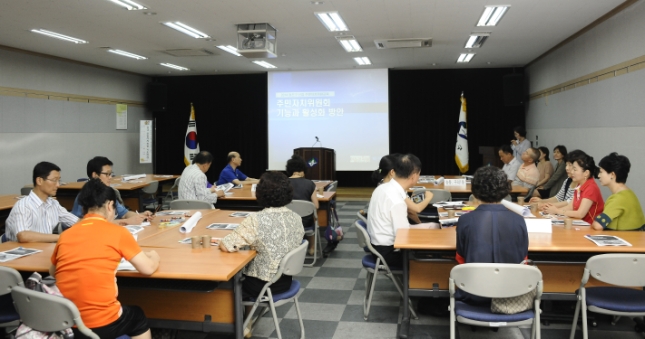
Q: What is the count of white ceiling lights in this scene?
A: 13